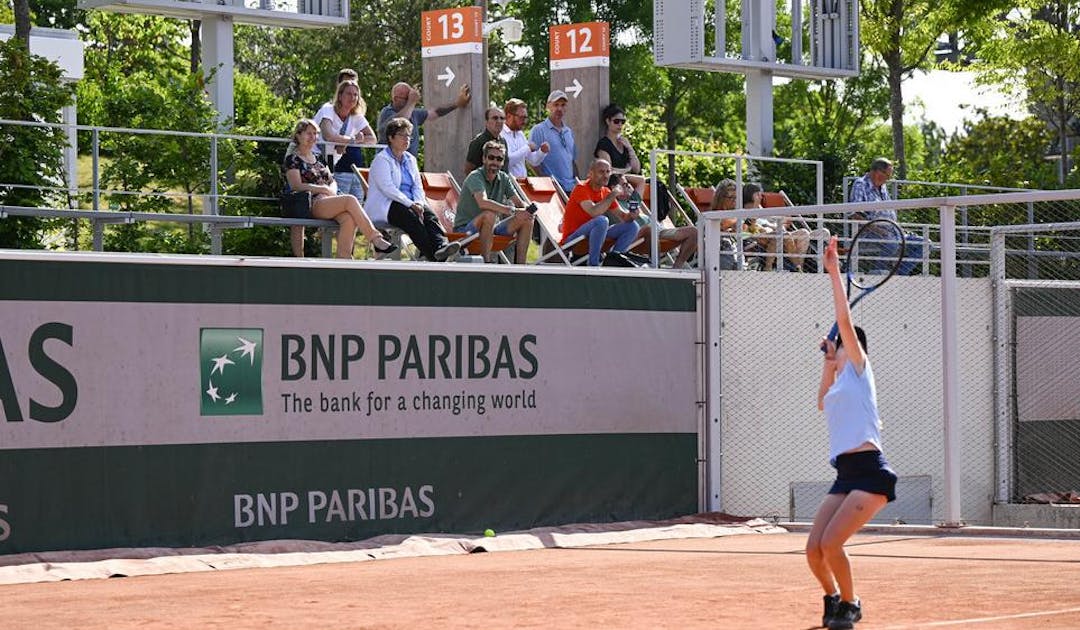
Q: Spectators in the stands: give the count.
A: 15